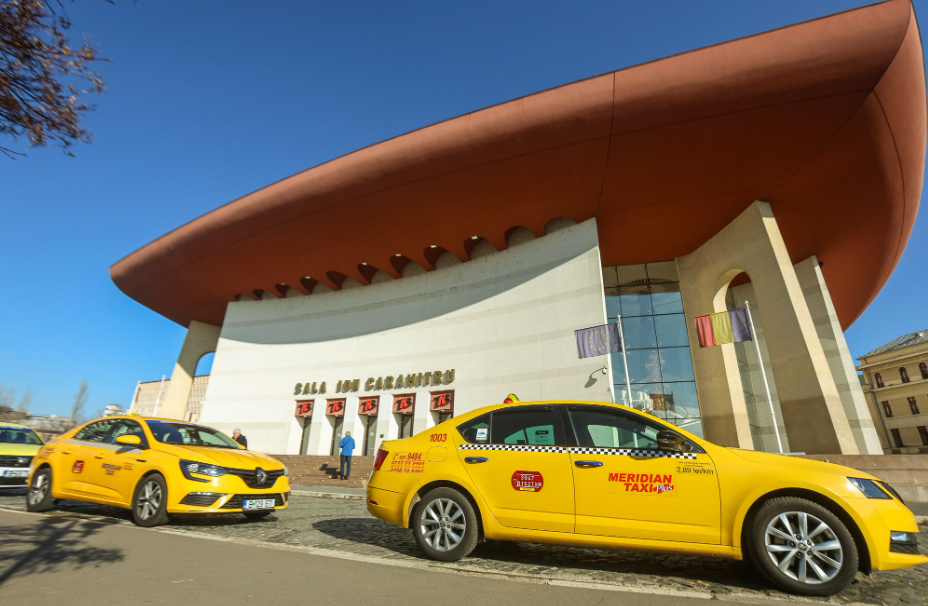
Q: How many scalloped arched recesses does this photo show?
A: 11